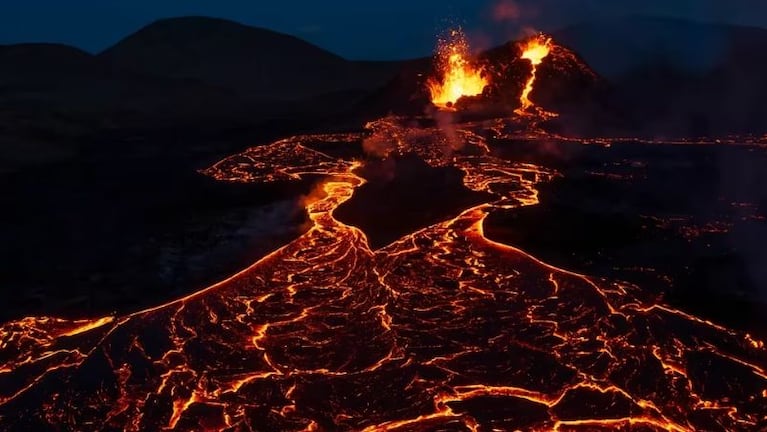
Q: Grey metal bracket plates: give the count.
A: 0